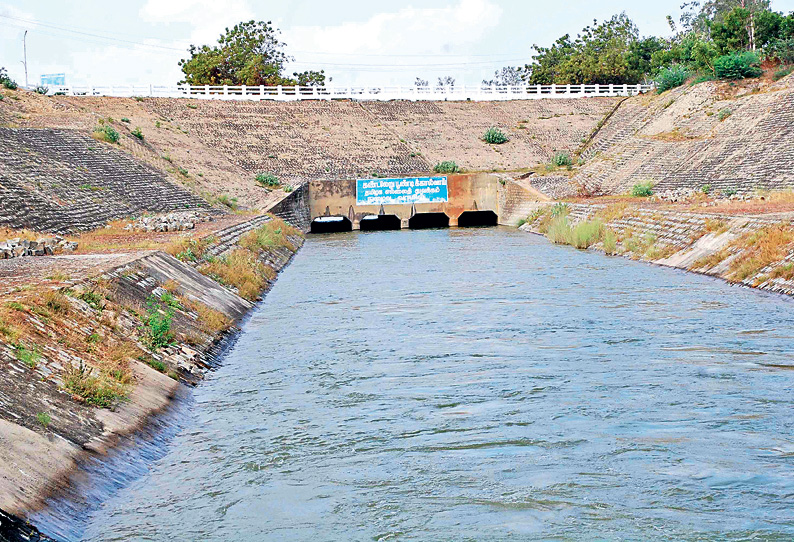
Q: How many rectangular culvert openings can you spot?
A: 4